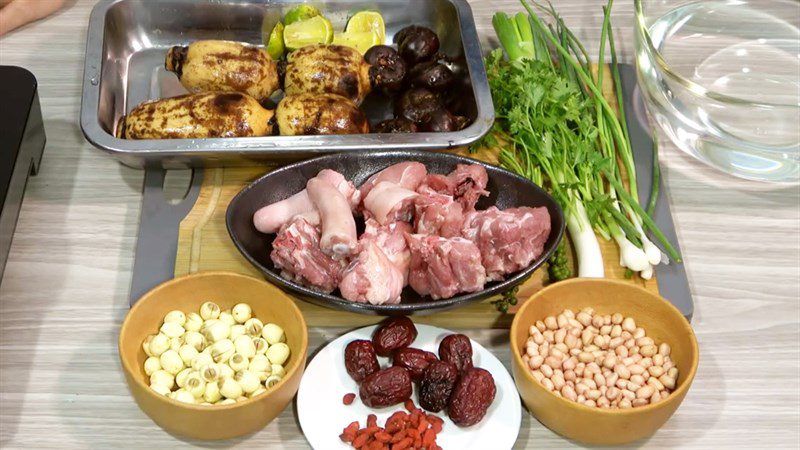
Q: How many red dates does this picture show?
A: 7